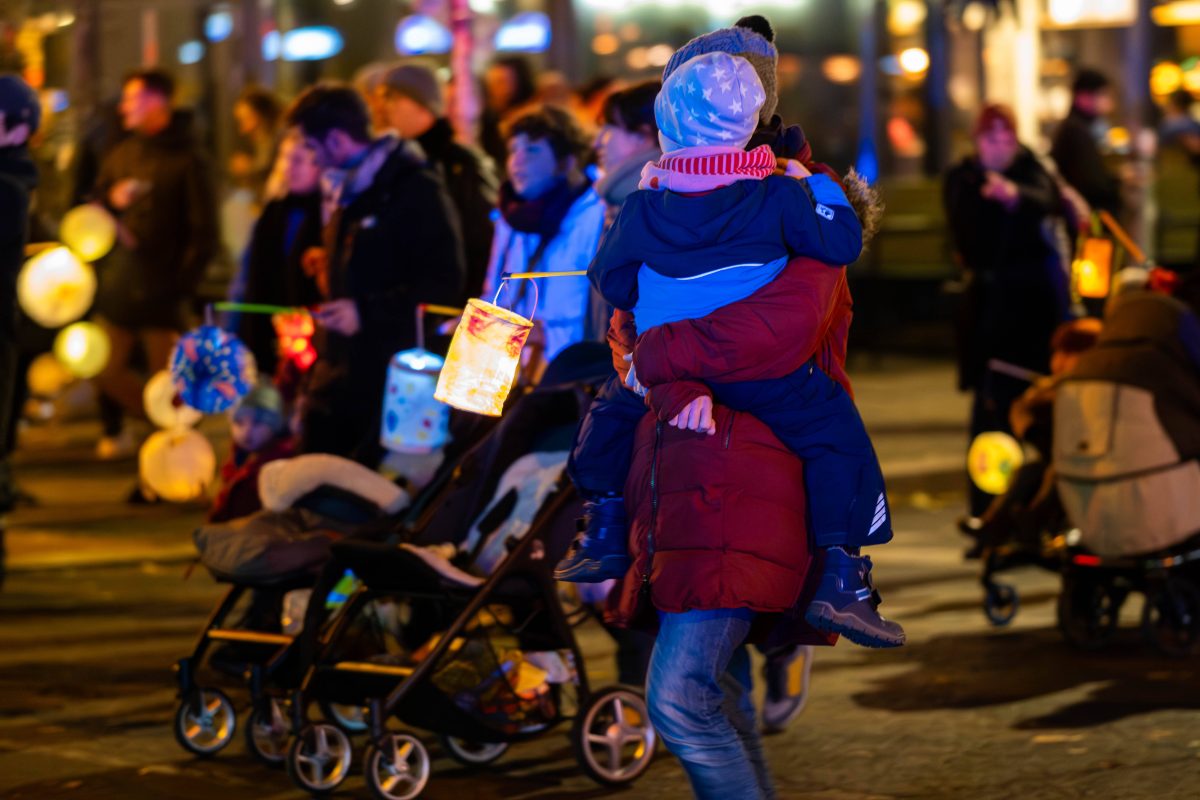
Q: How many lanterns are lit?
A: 12